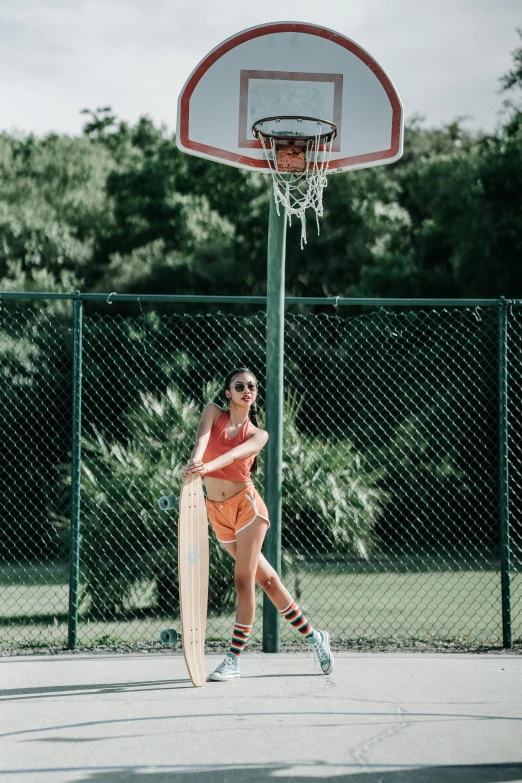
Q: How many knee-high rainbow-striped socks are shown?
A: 2